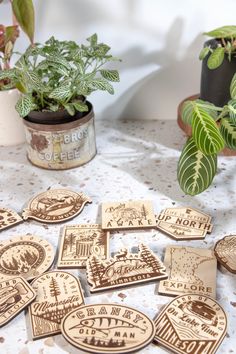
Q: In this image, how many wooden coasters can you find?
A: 13